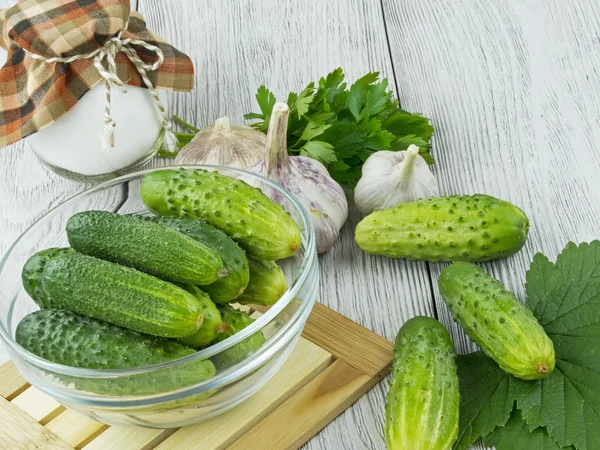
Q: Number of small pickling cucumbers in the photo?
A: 11